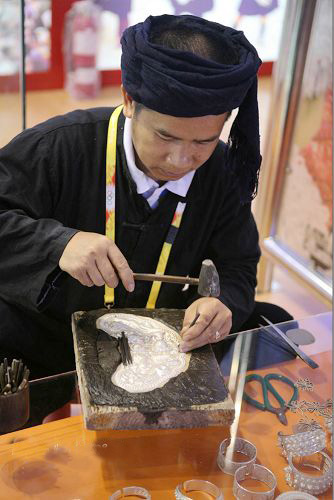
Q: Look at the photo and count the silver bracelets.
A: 7